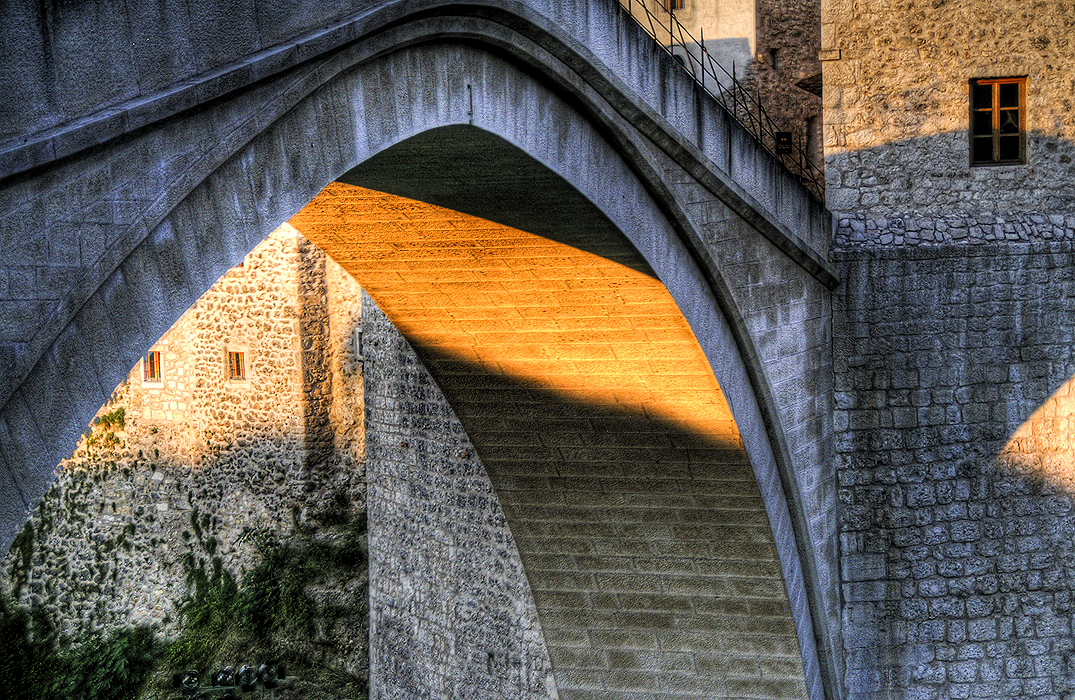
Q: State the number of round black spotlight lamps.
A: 4